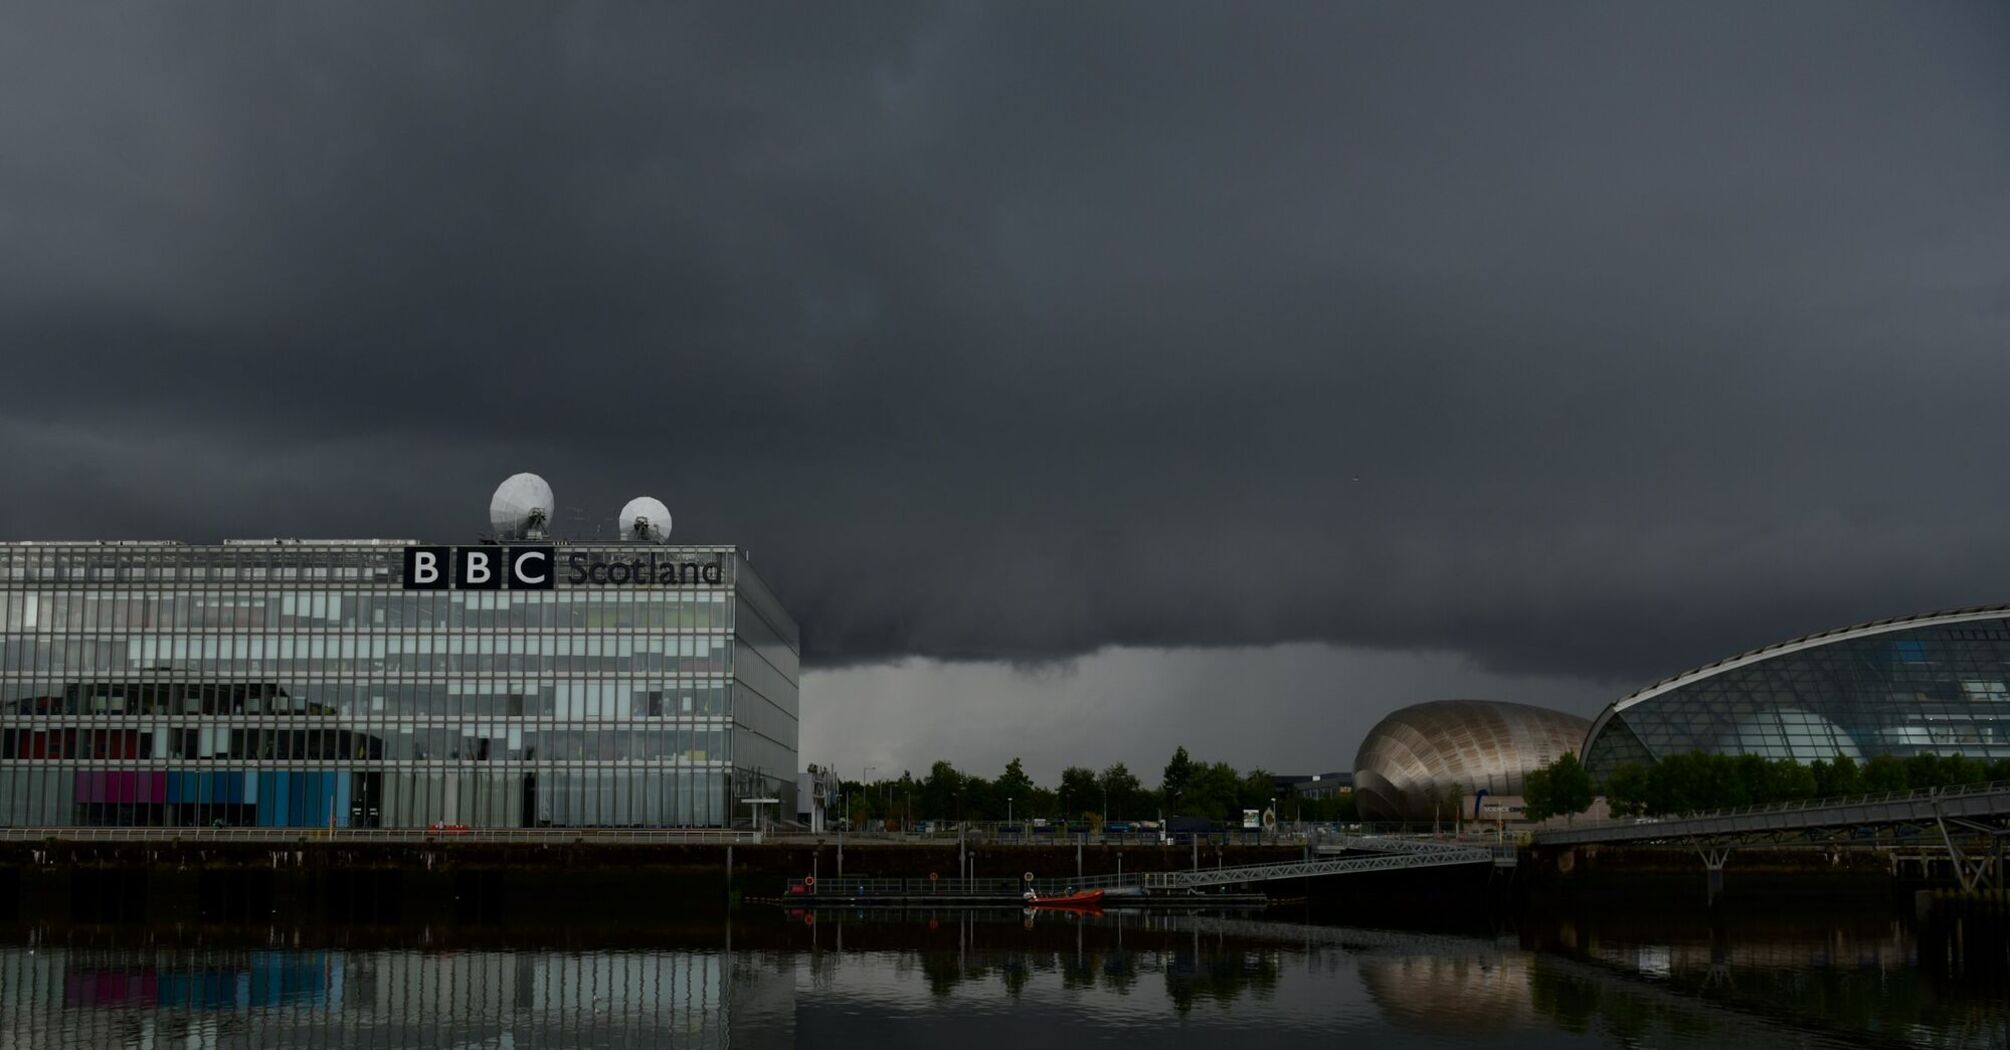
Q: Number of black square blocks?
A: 3